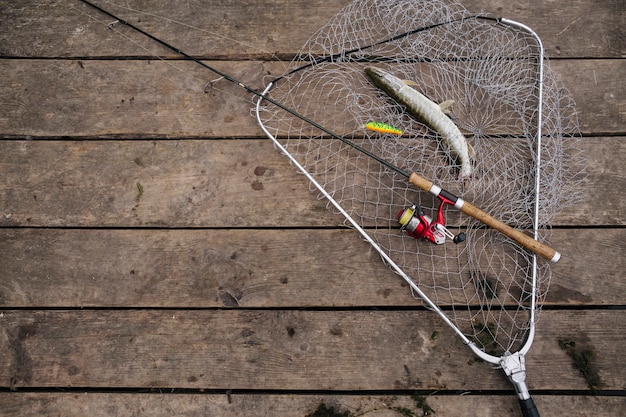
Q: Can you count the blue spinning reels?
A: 0